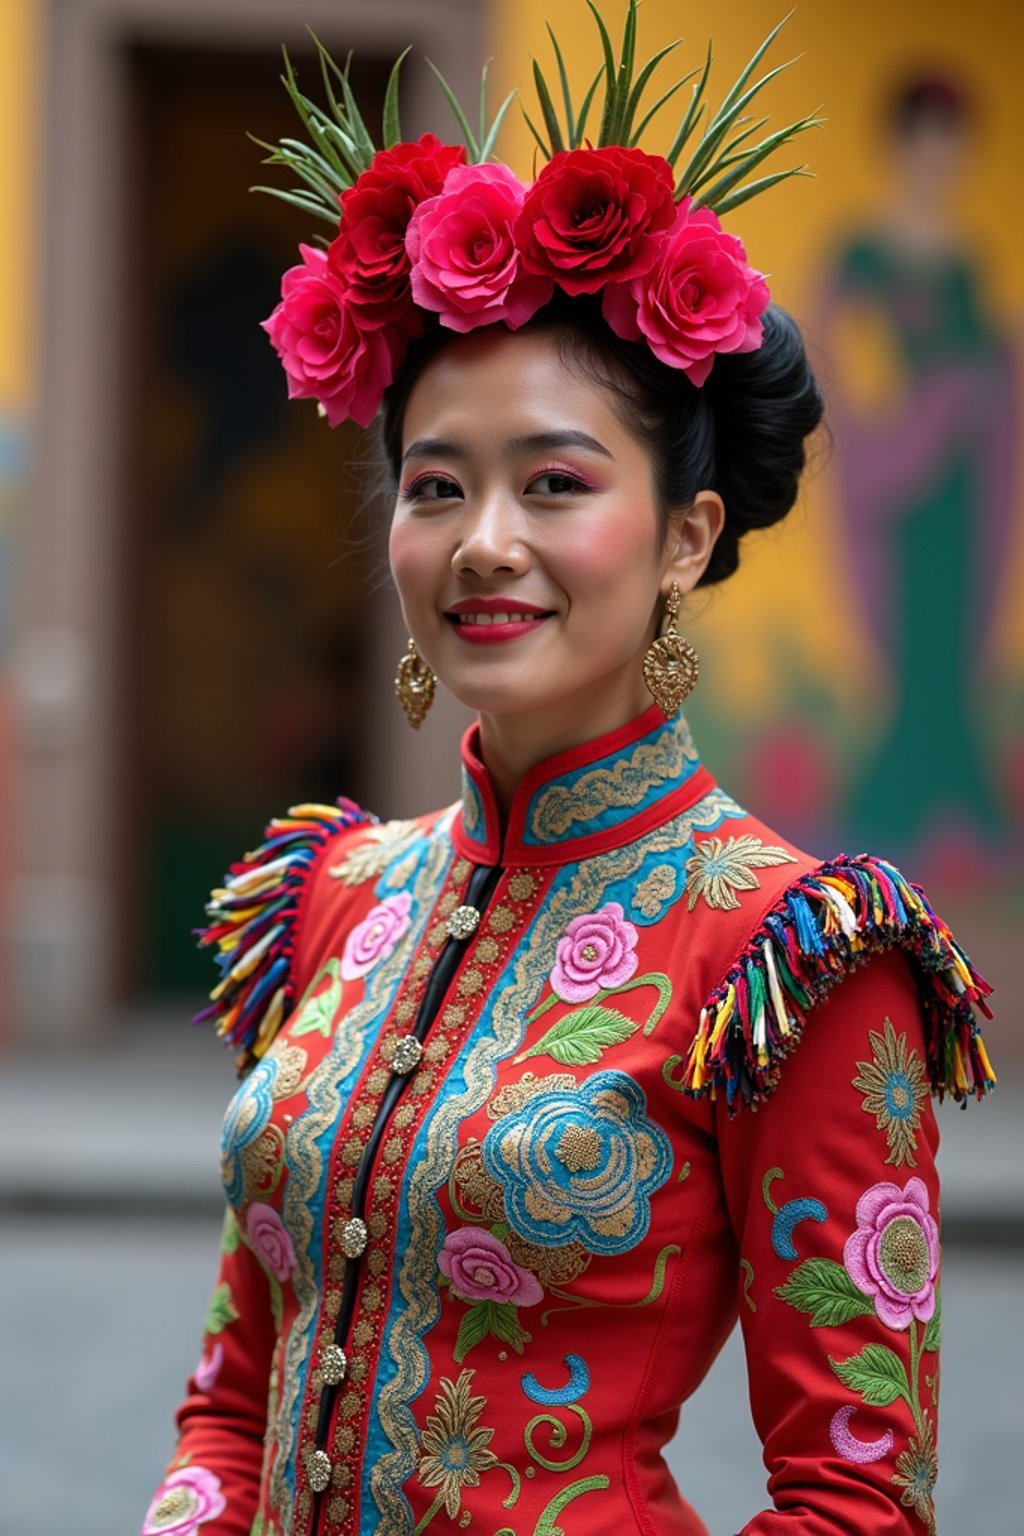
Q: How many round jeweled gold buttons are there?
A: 5